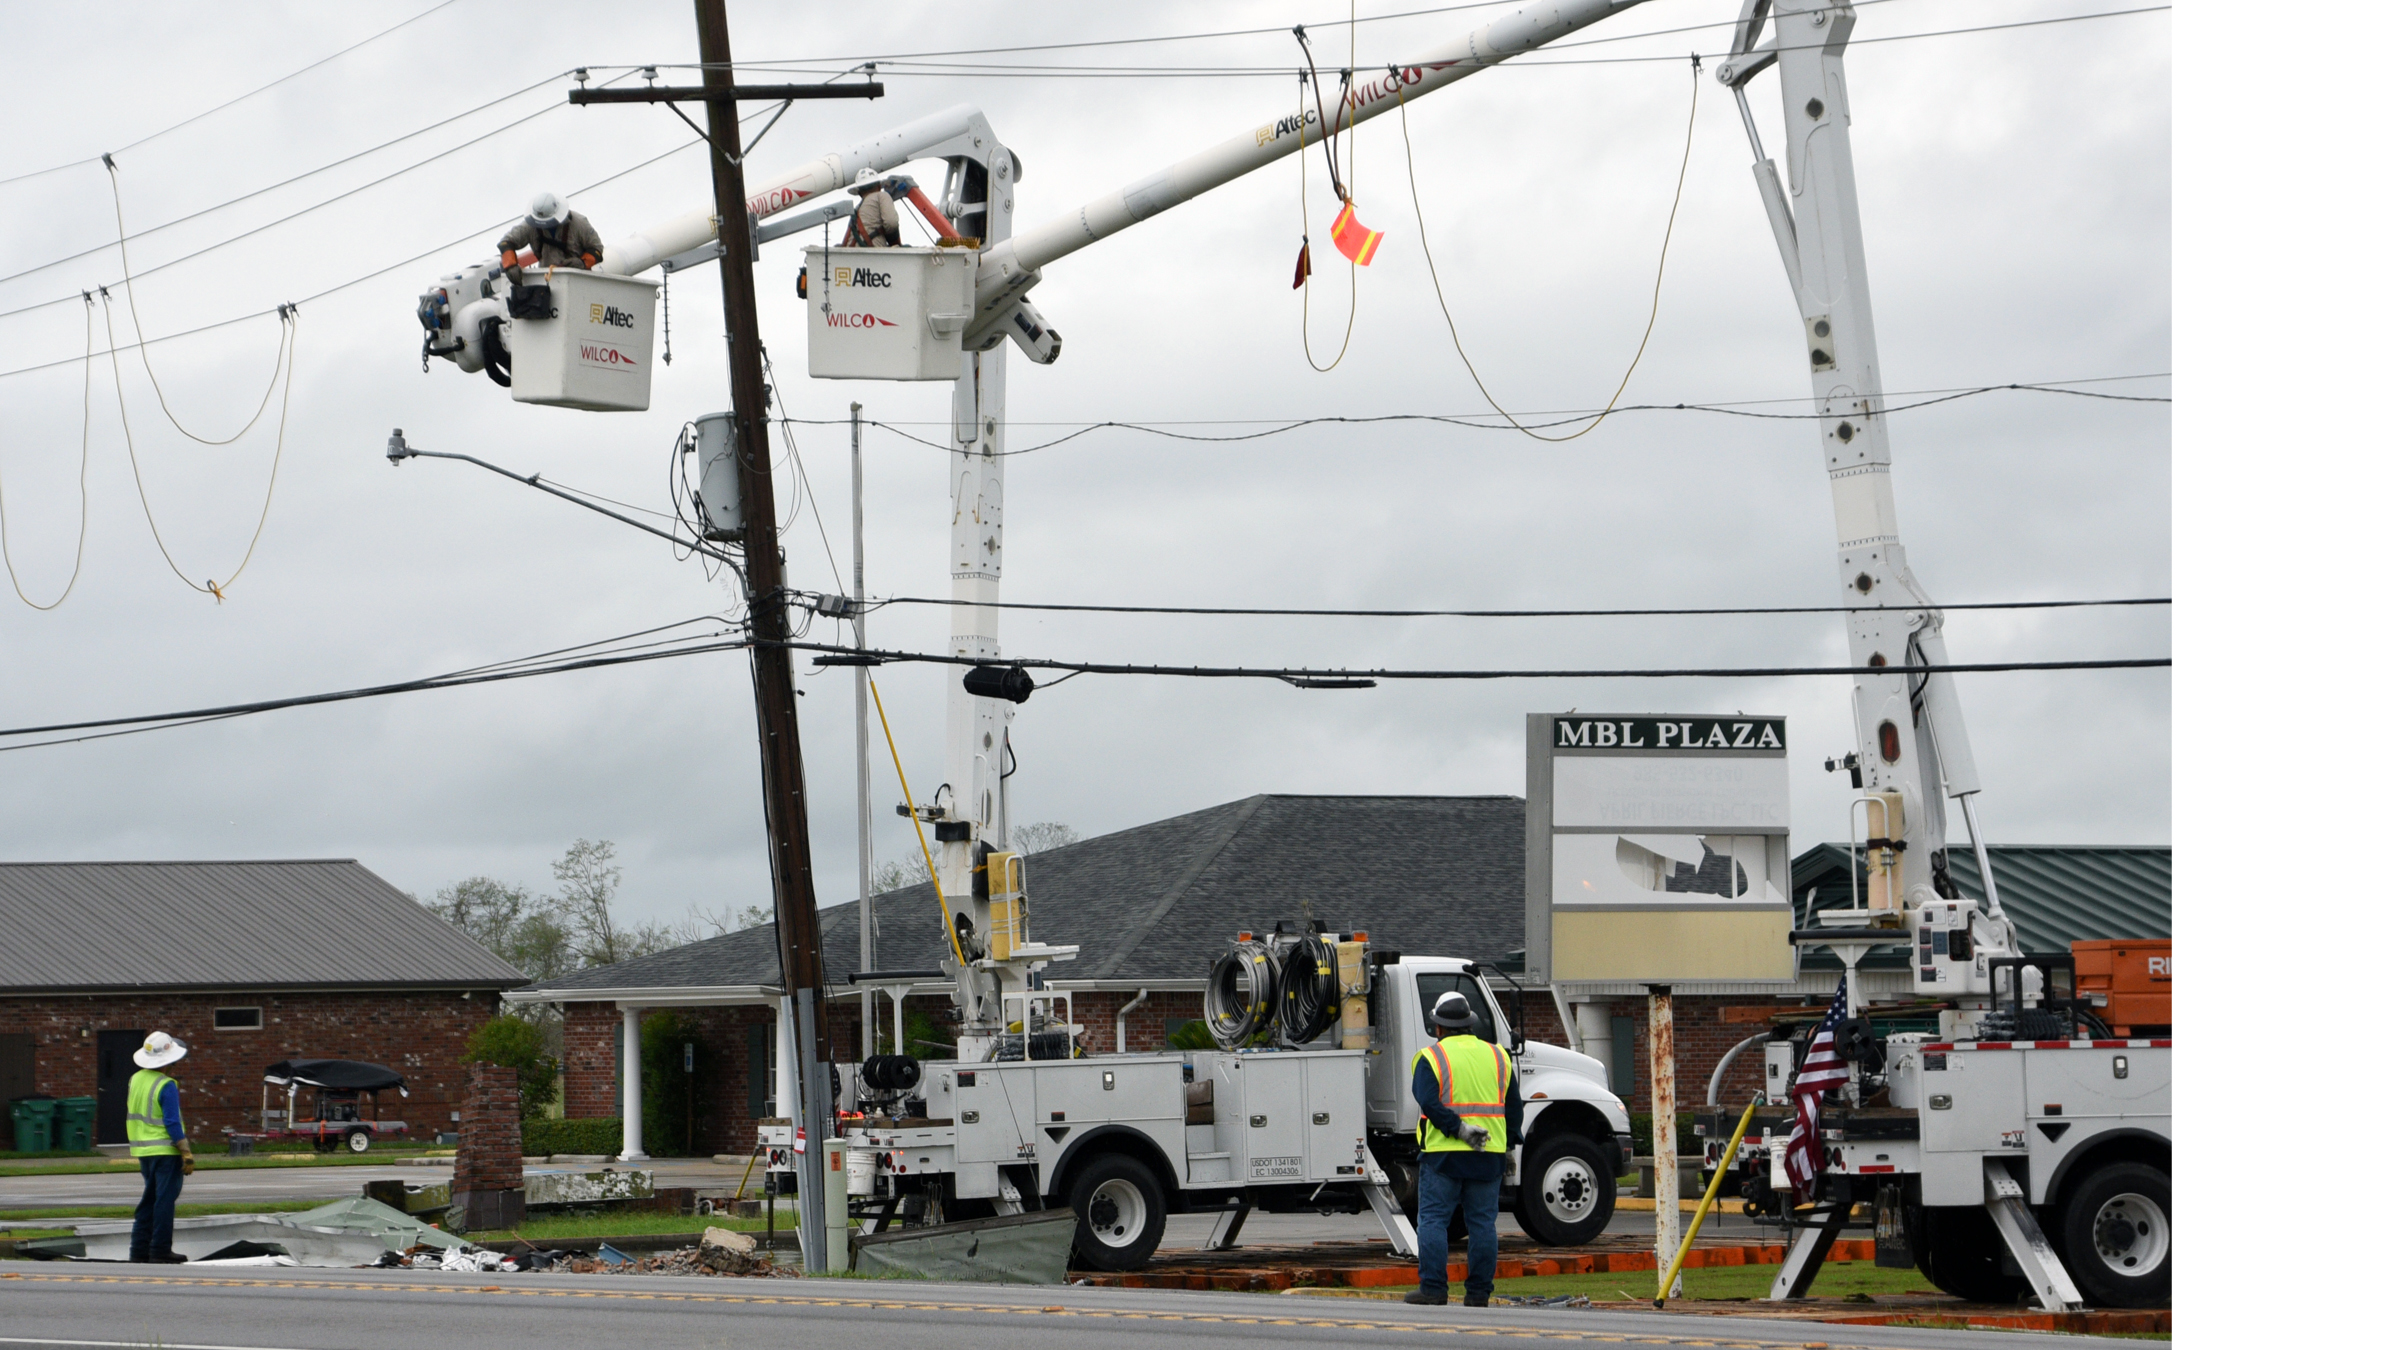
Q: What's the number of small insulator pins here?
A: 3